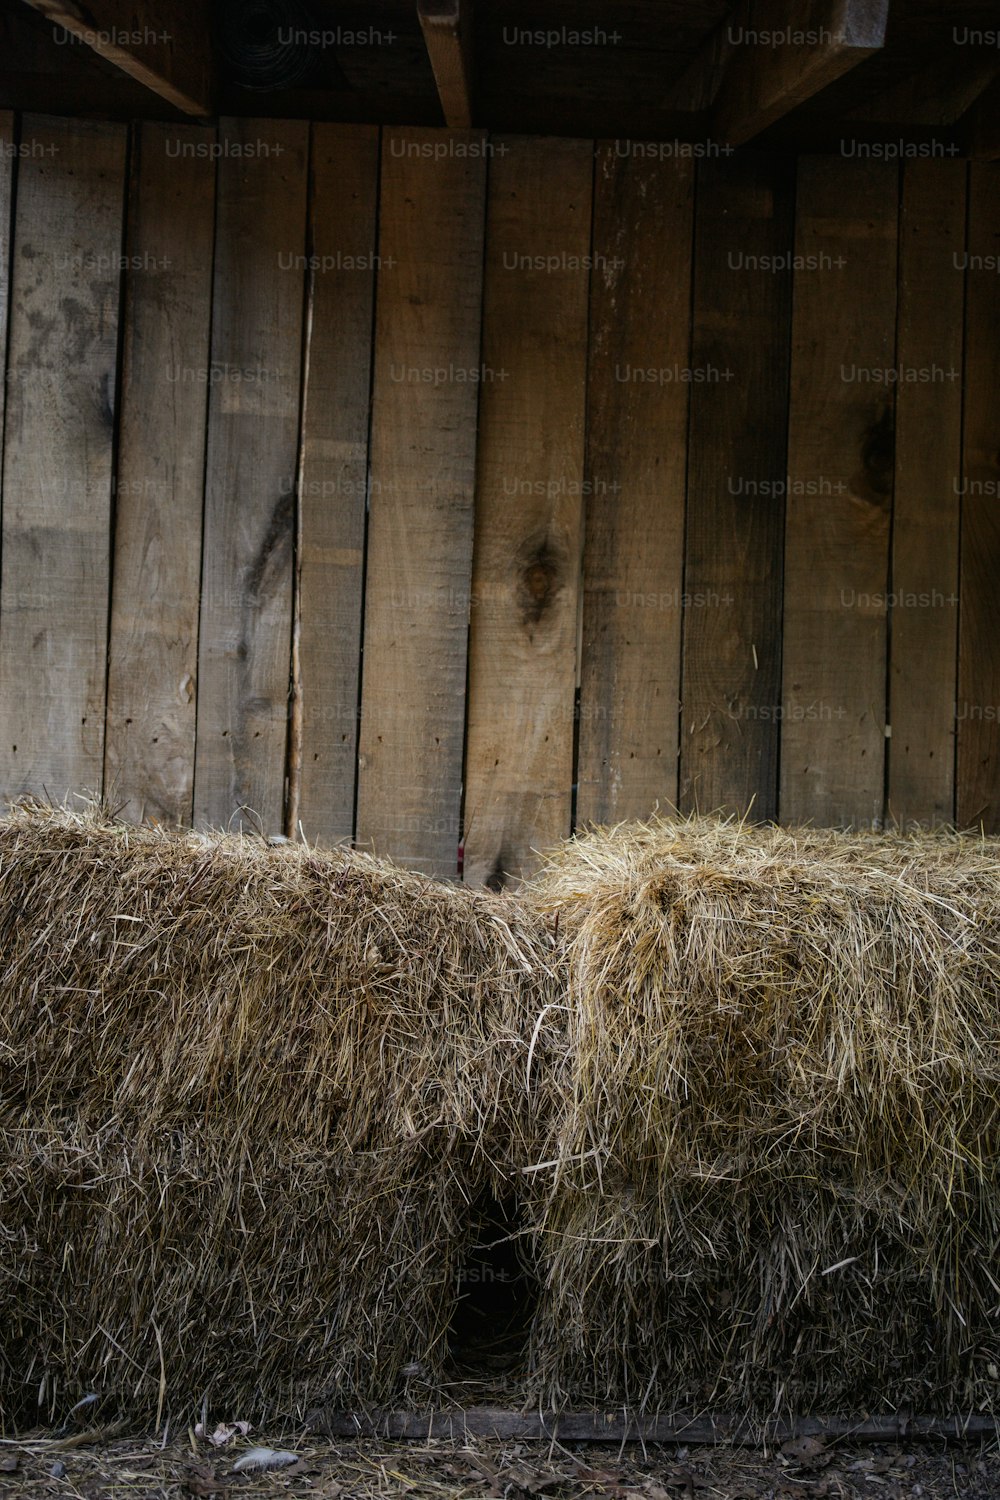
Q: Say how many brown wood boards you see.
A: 12